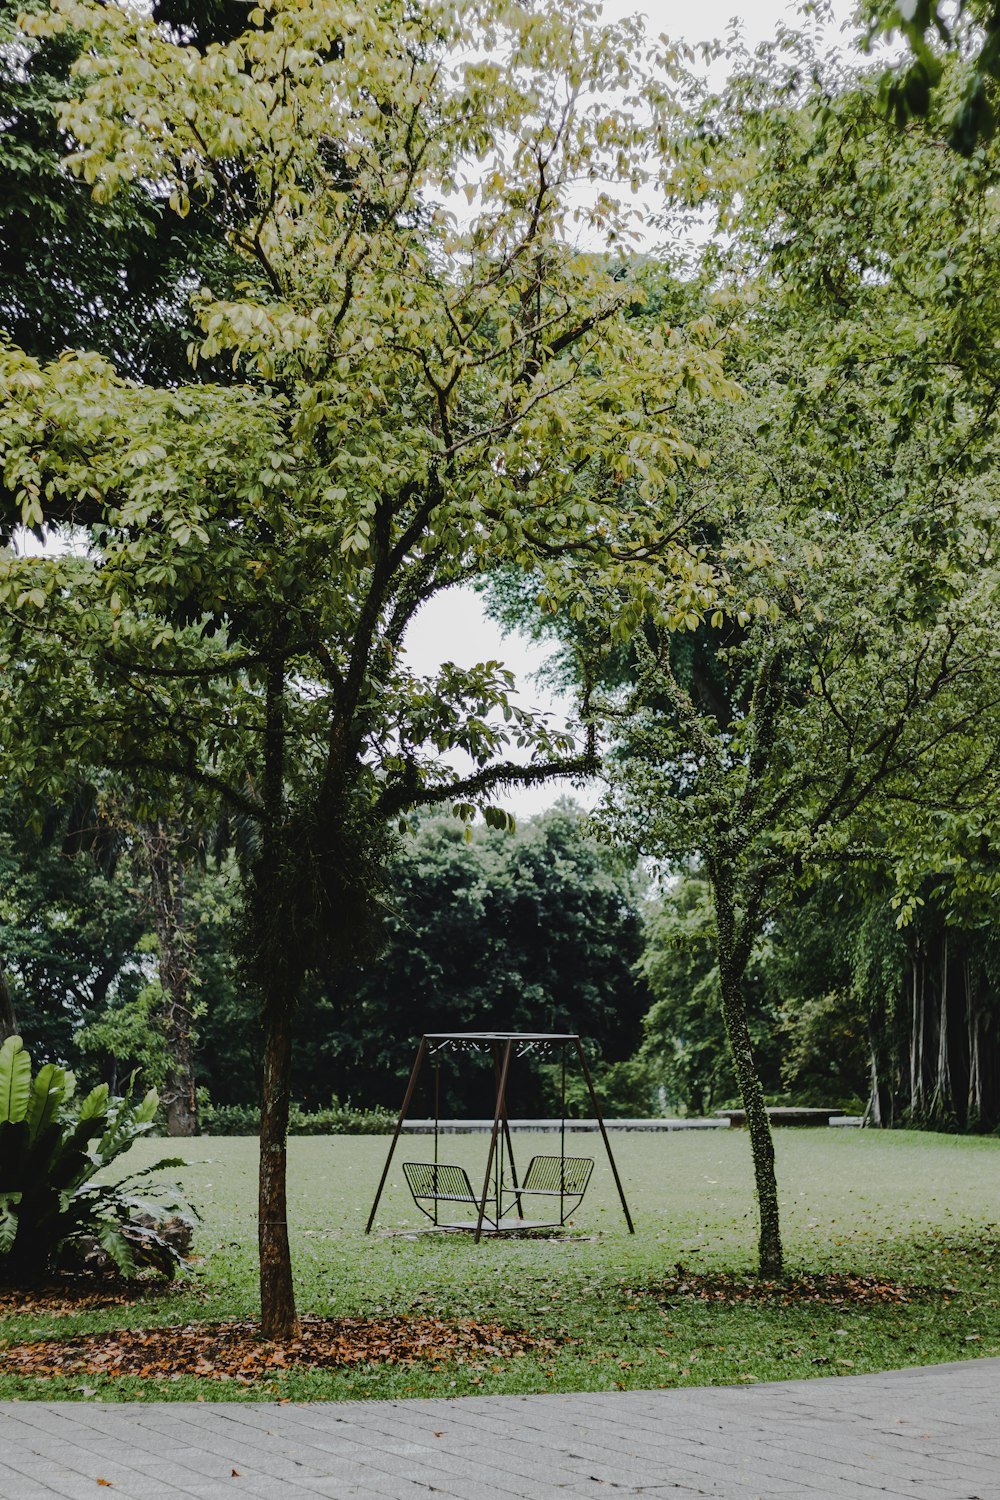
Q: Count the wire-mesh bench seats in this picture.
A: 2